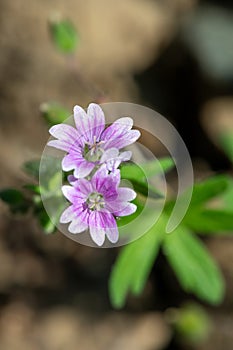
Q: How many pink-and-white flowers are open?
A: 2